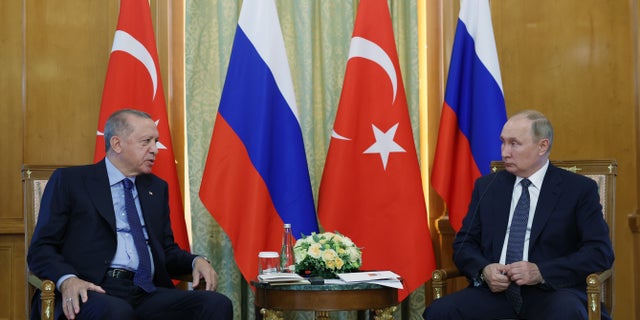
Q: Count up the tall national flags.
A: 4